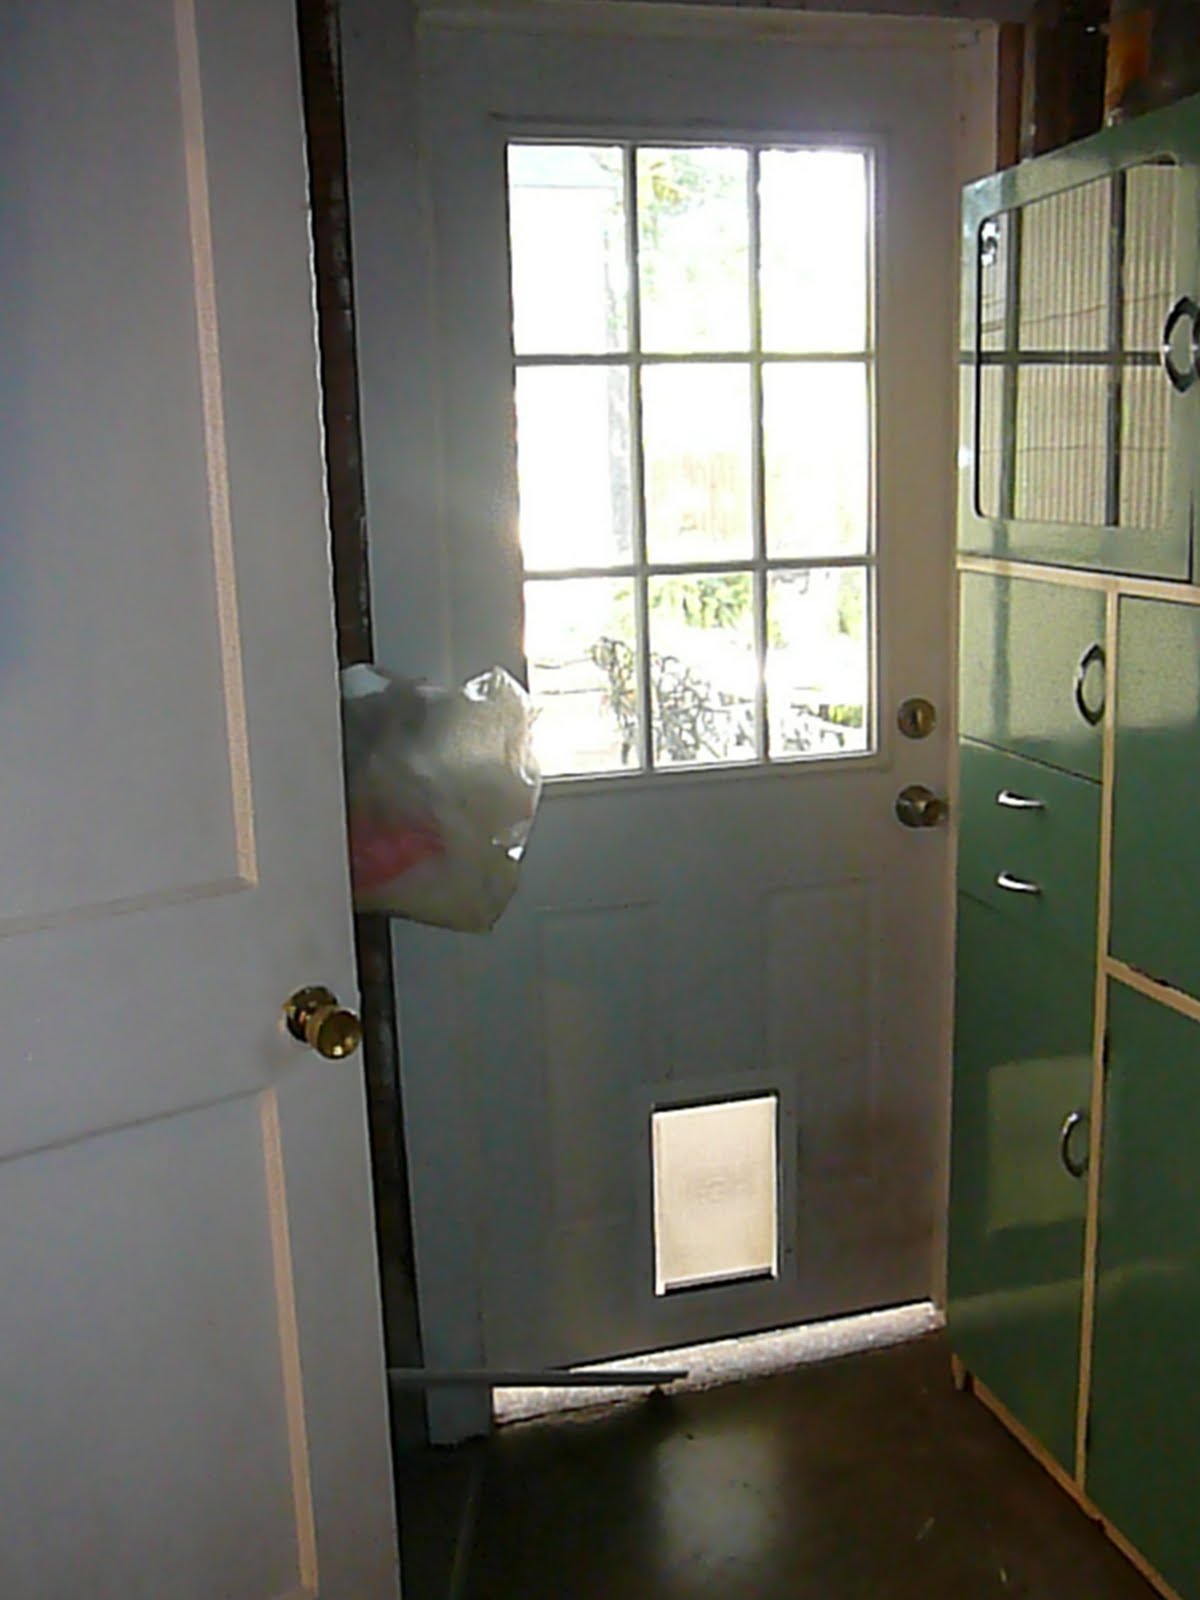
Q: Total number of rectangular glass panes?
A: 9